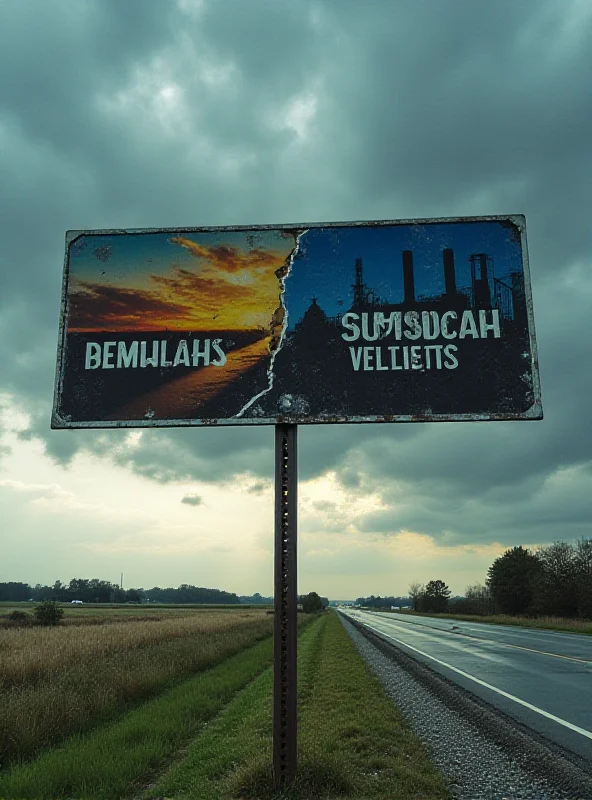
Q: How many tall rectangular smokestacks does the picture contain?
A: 2